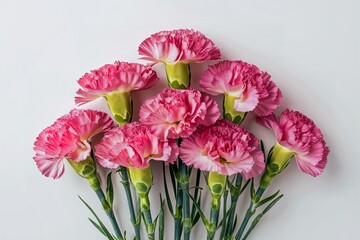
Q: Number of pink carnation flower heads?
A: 8